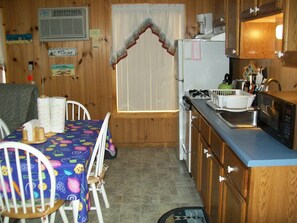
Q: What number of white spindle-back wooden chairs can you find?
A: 4